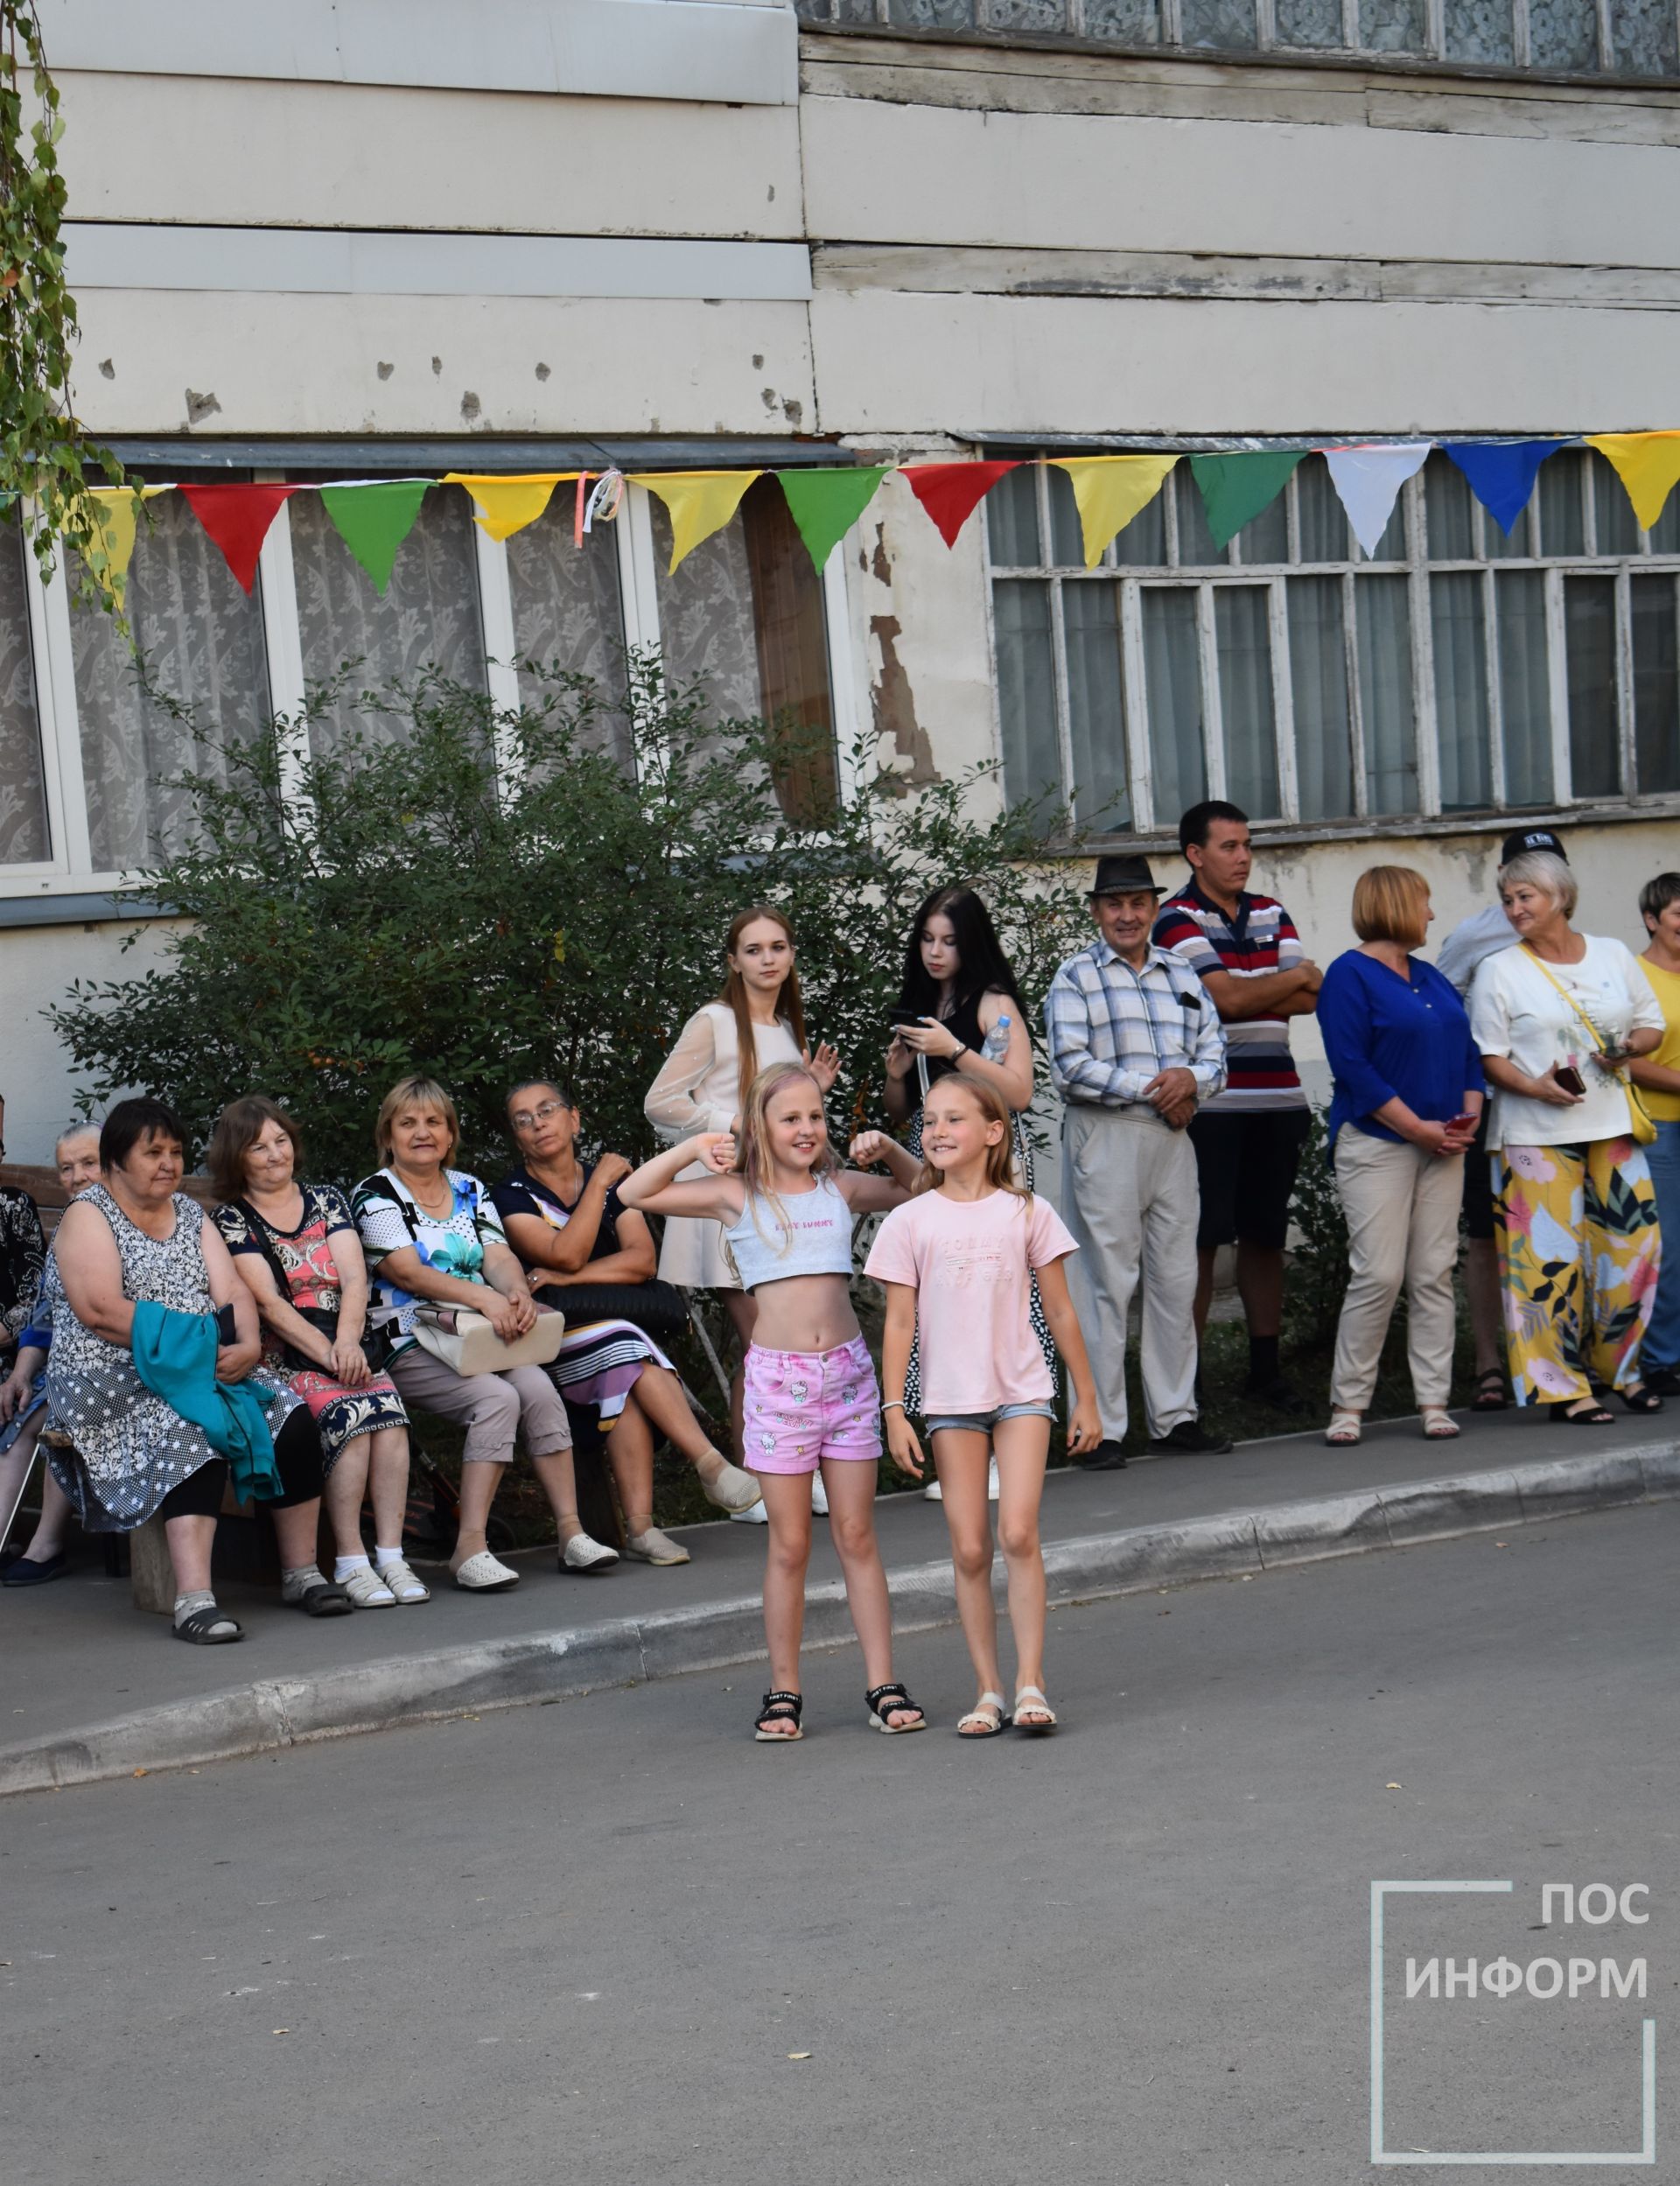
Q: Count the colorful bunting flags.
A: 12